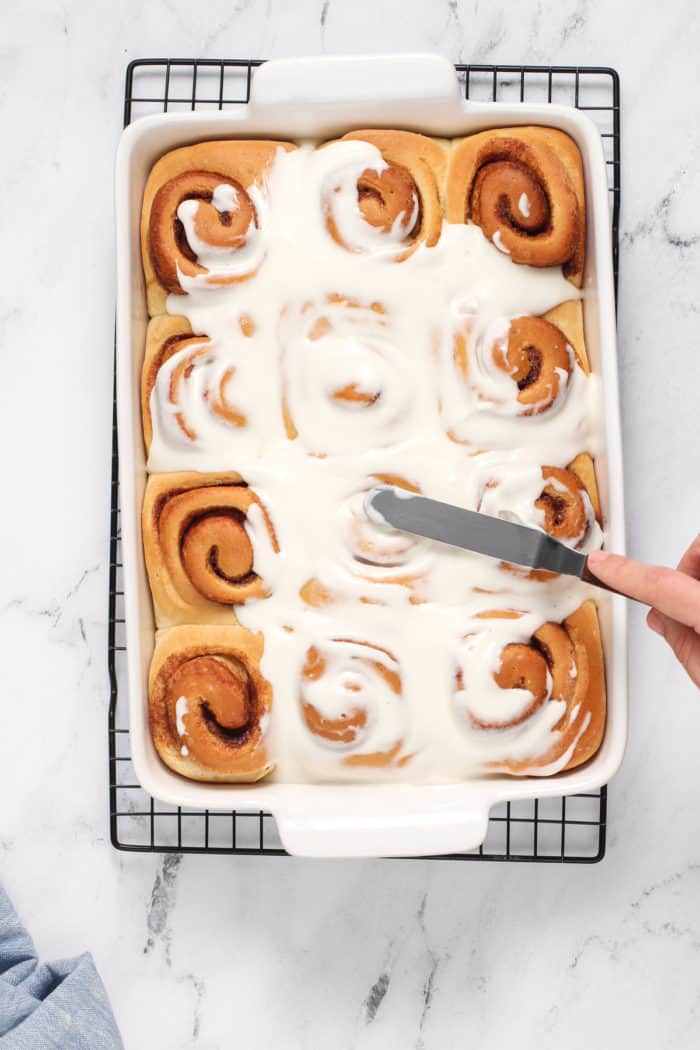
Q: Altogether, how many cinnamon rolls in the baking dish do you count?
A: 12